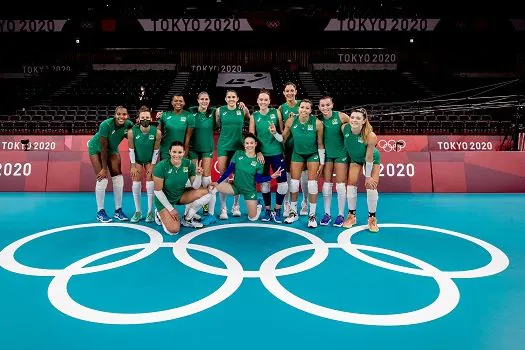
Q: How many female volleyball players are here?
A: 12